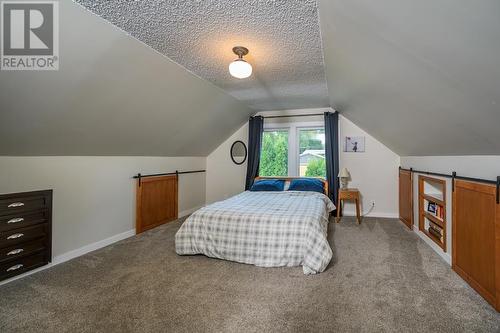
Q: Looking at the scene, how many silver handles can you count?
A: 5